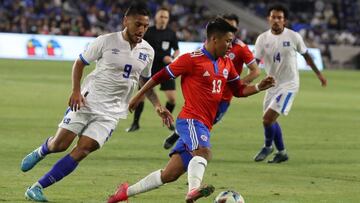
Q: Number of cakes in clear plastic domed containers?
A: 0